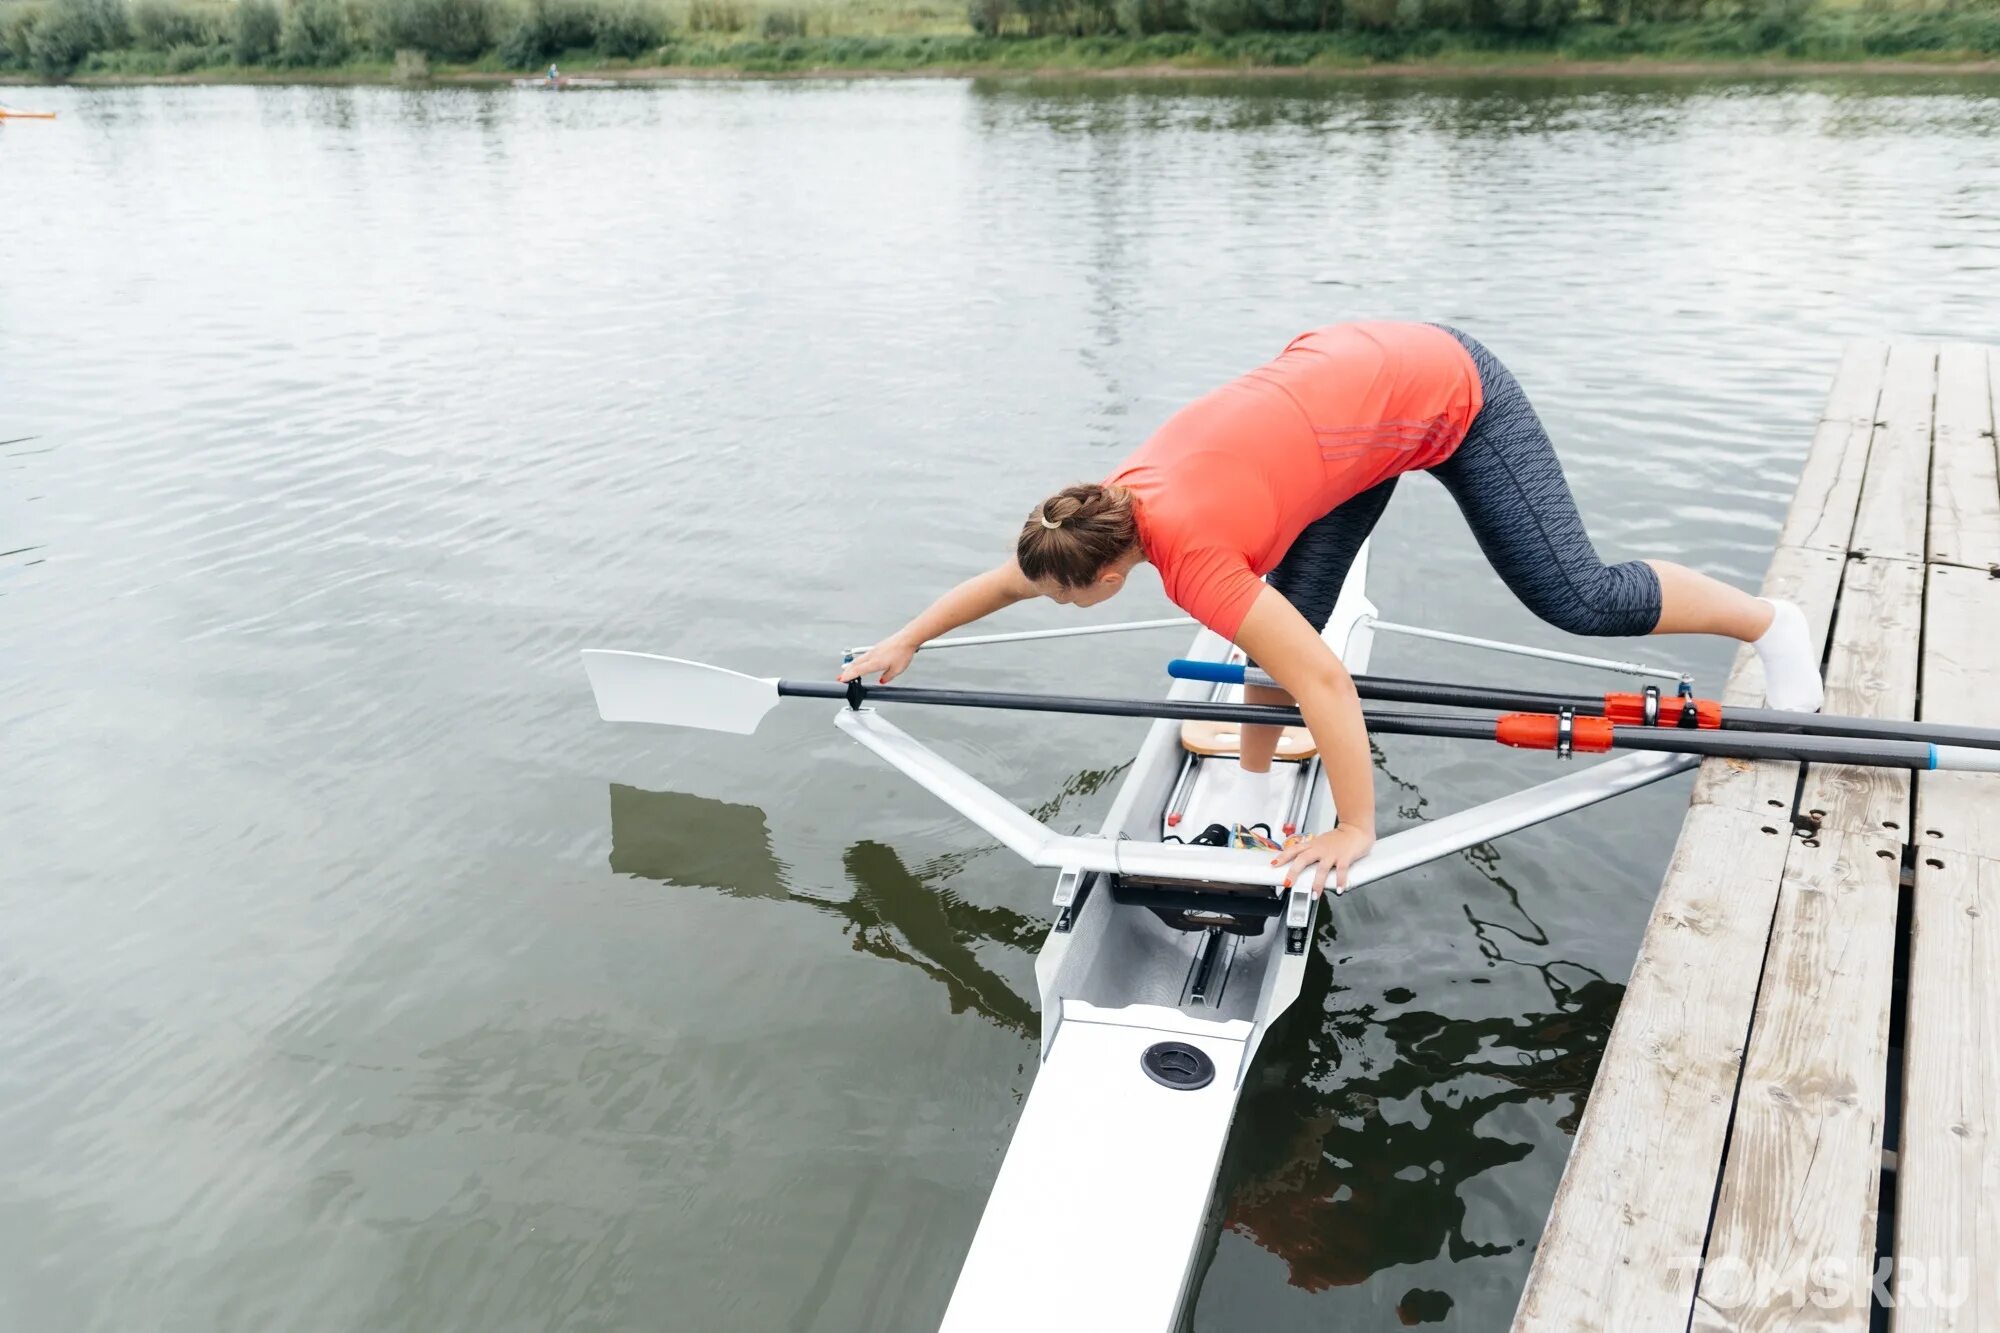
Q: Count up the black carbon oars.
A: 2